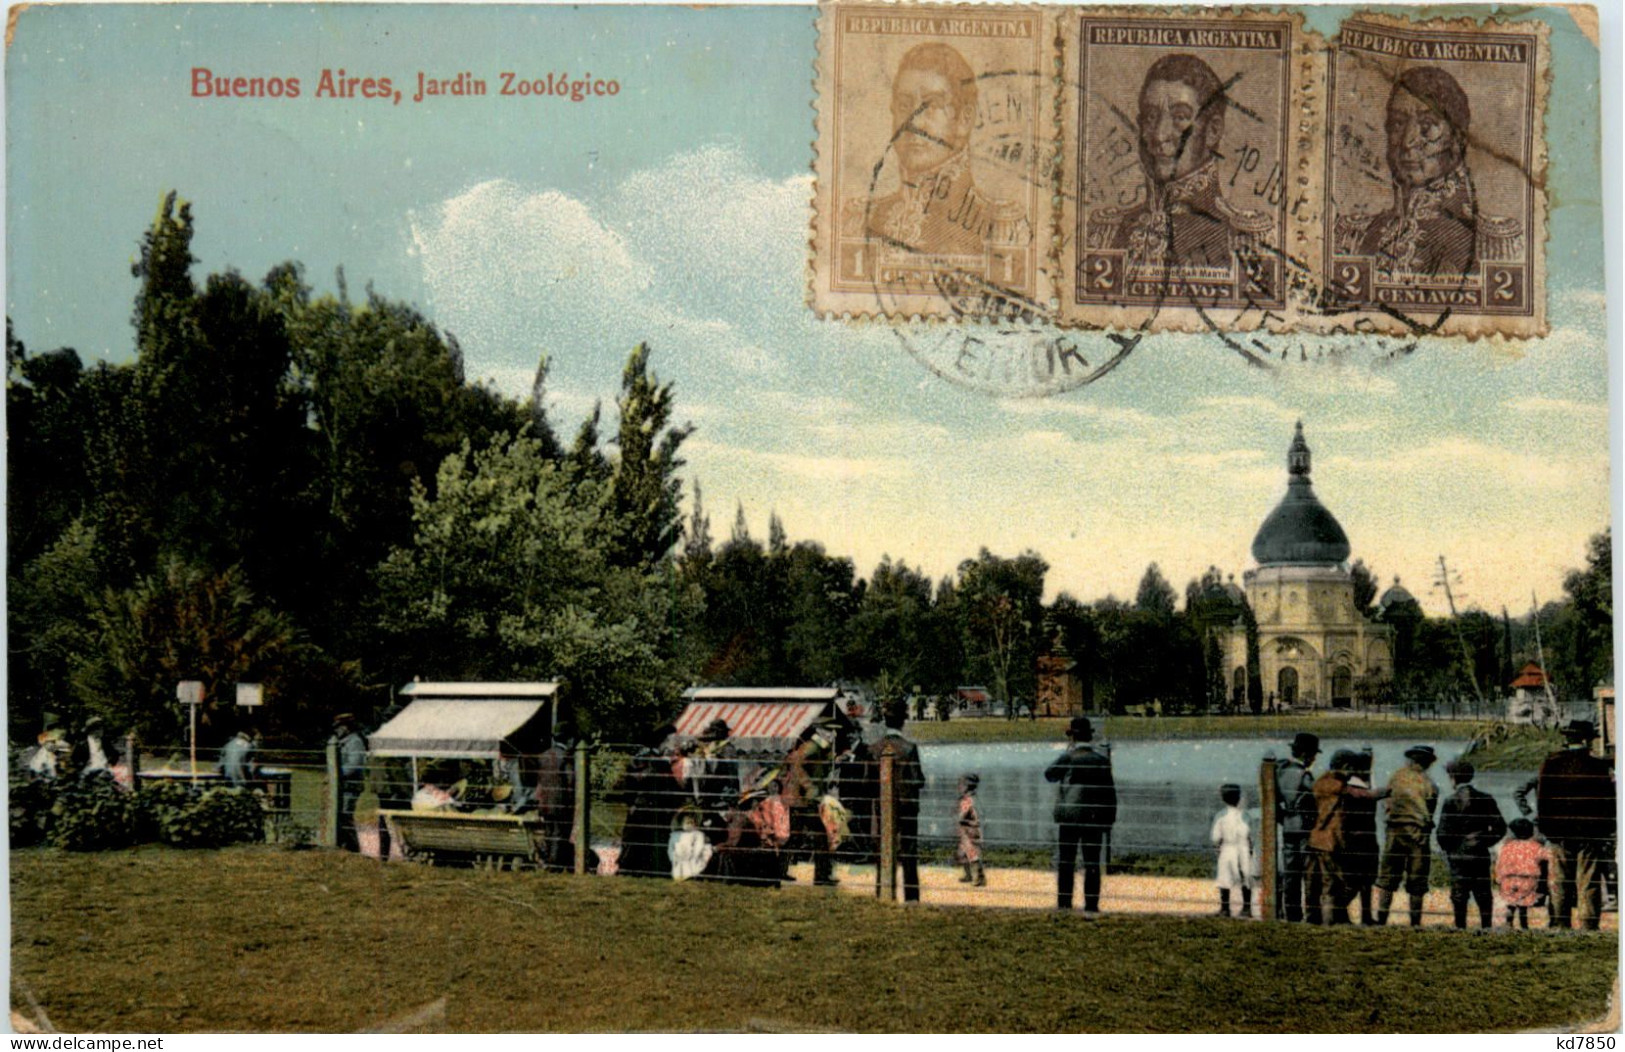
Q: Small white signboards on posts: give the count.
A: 2